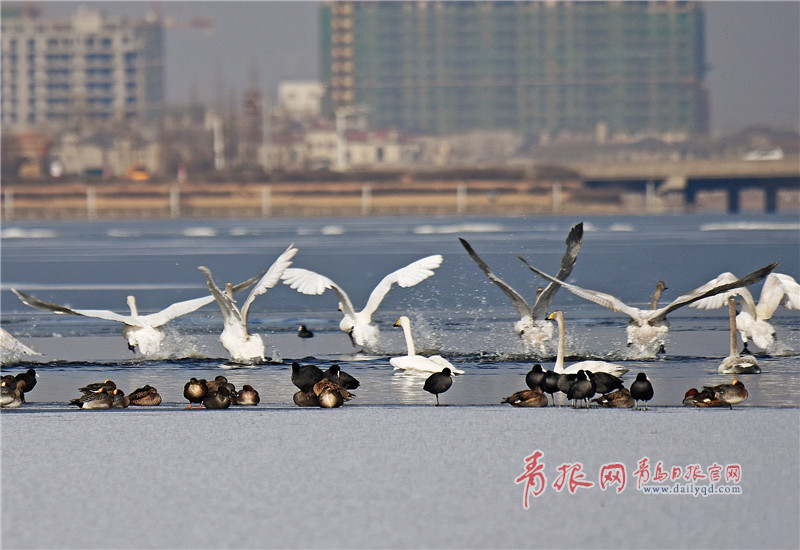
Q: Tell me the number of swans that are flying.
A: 6